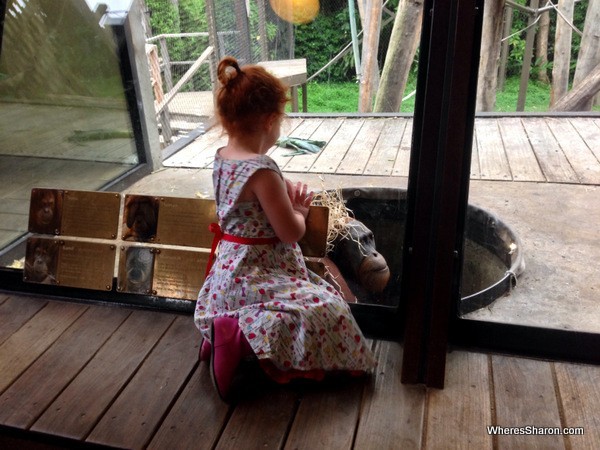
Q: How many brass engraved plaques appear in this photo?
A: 6